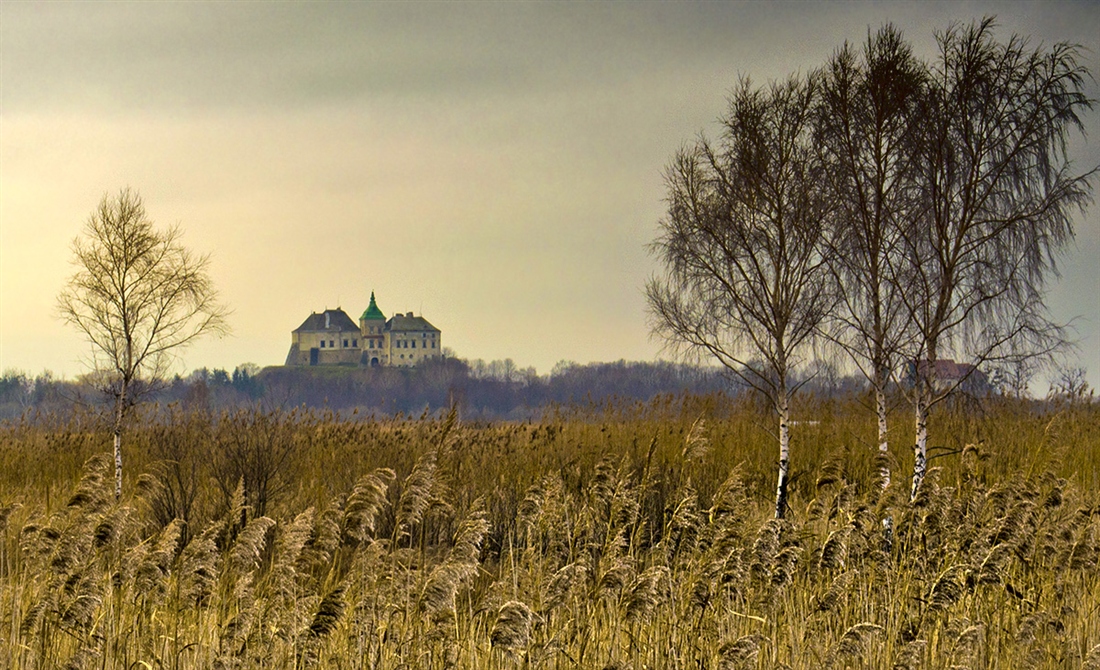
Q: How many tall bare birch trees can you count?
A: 4